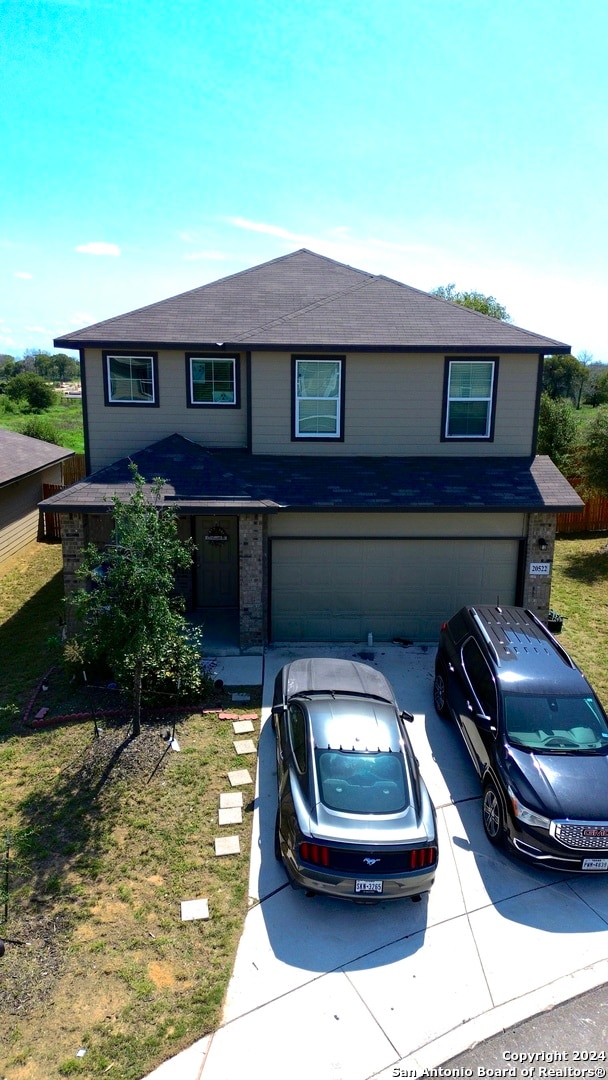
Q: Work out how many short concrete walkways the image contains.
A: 1